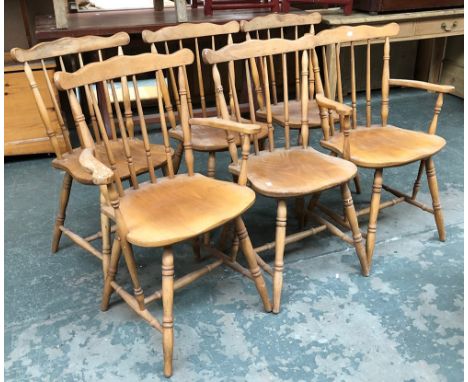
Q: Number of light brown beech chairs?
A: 6